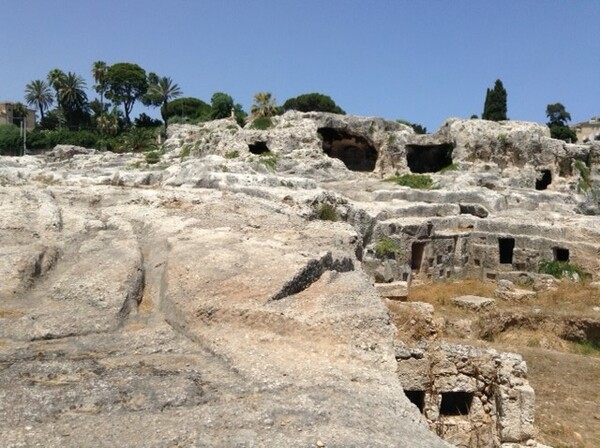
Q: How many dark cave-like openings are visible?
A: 9